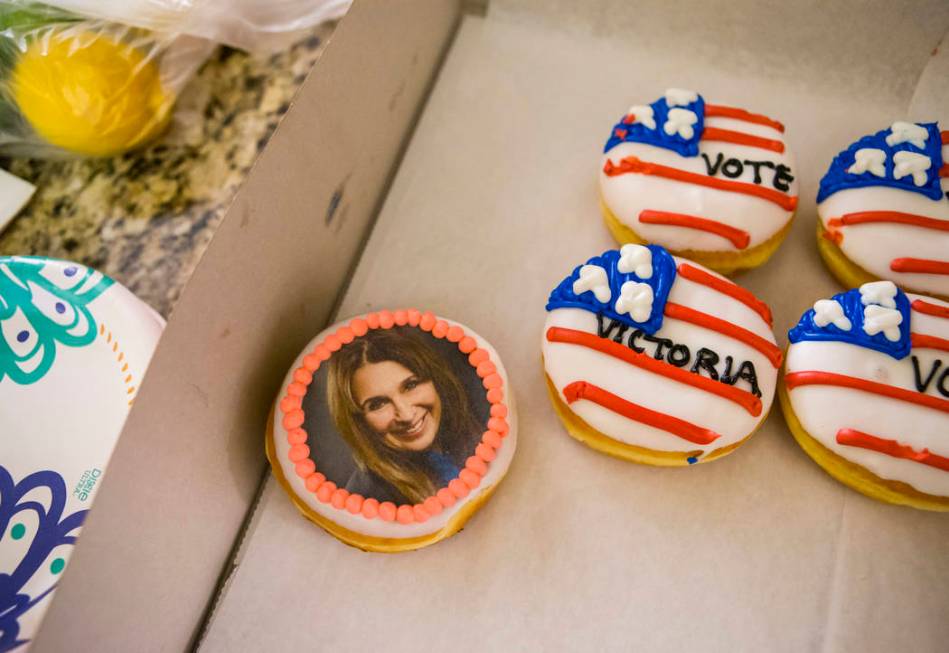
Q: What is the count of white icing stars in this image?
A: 12